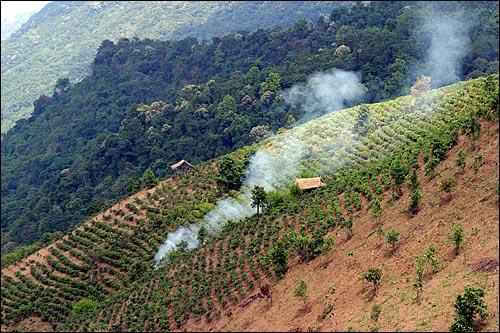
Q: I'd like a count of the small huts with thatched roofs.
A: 2